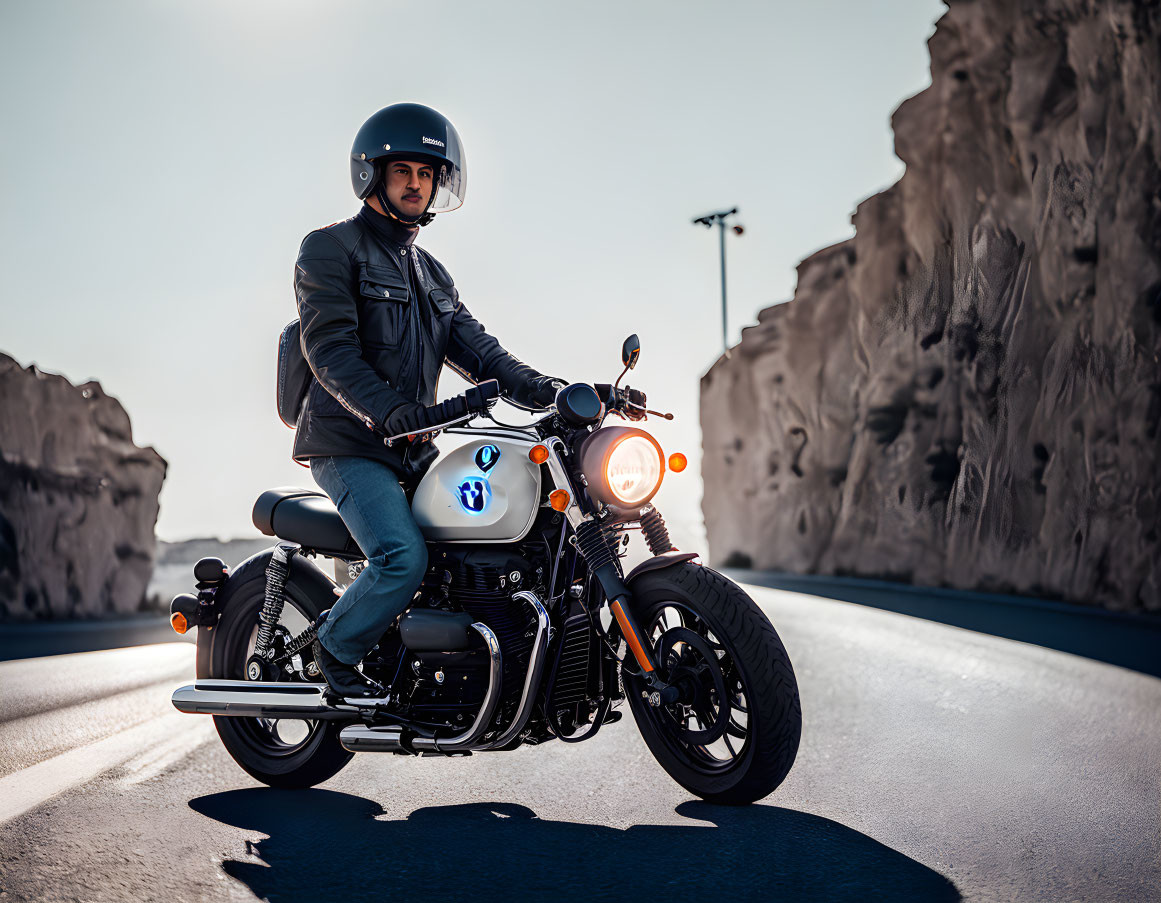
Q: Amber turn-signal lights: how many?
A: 4